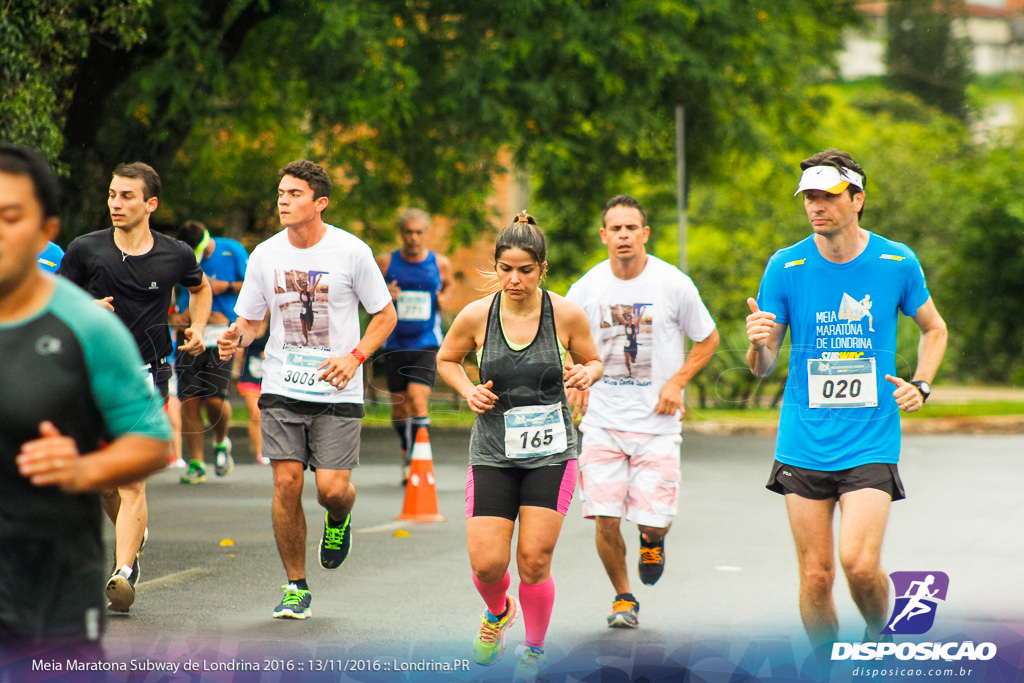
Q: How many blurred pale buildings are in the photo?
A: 1